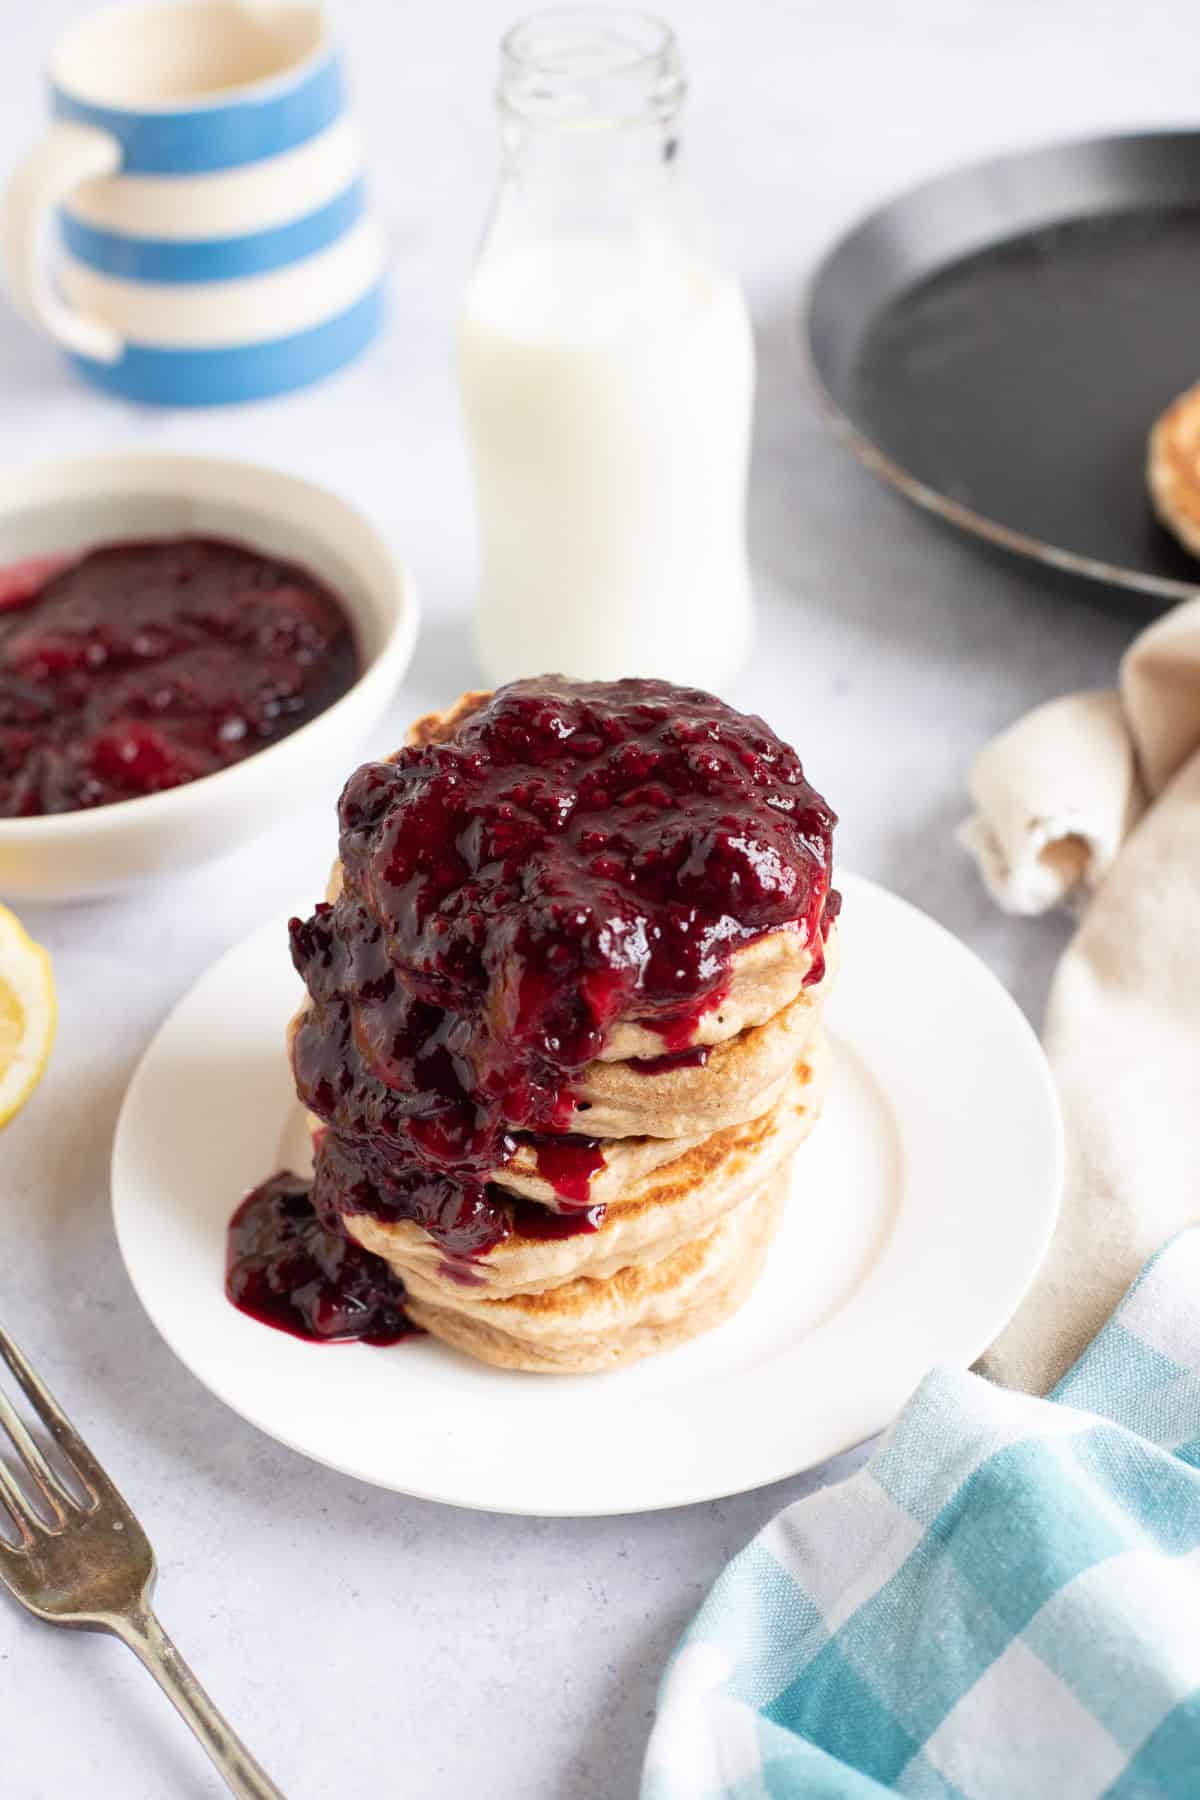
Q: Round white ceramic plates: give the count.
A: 1